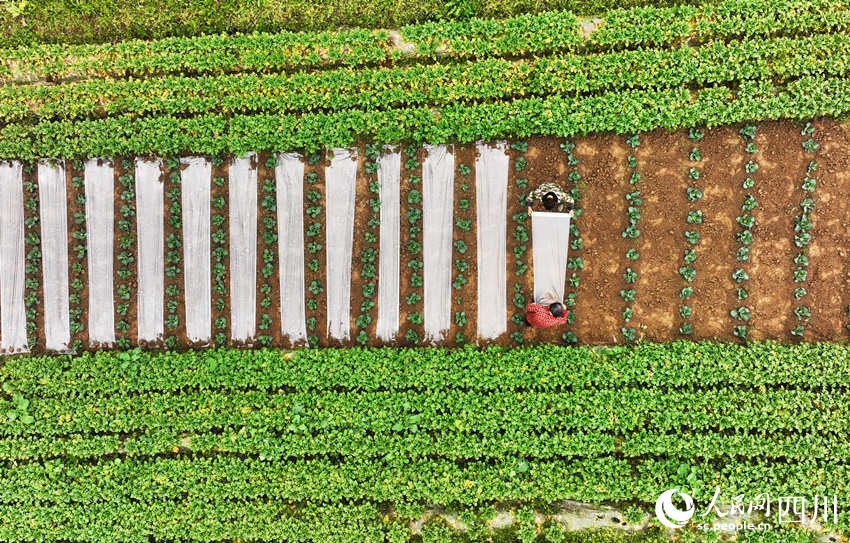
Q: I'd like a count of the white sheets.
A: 12